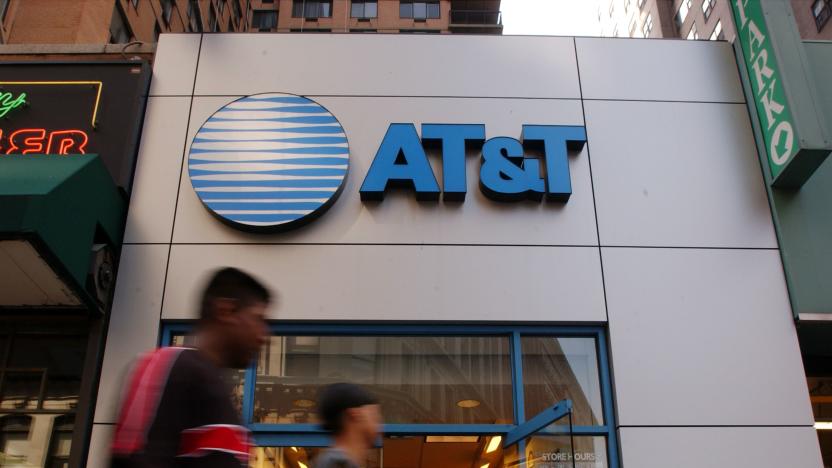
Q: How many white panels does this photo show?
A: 11